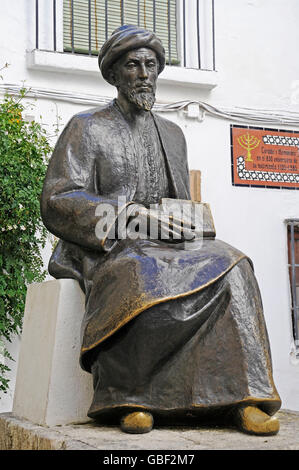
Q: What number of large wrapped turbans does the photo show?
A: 1